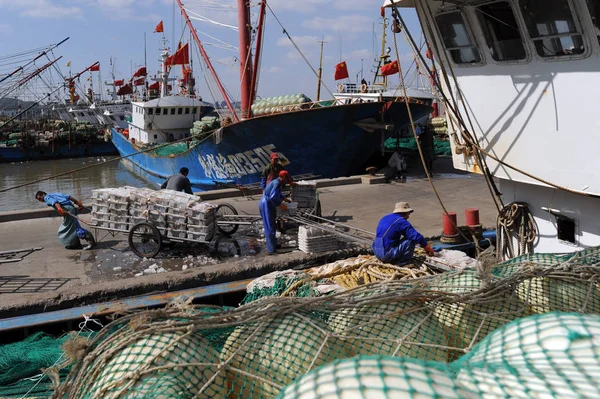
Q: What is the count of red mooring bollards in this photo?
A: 2